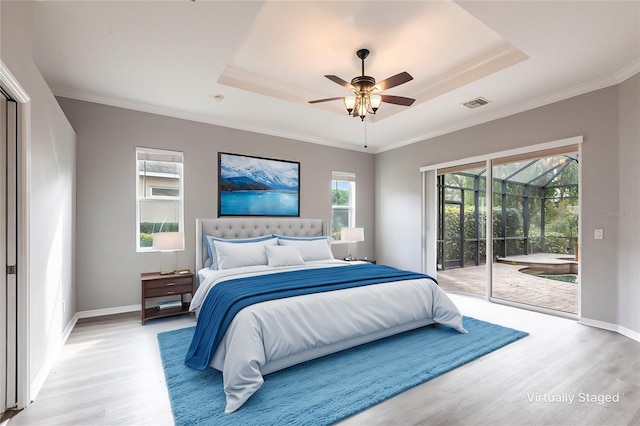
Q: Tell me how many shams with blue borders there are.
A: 2